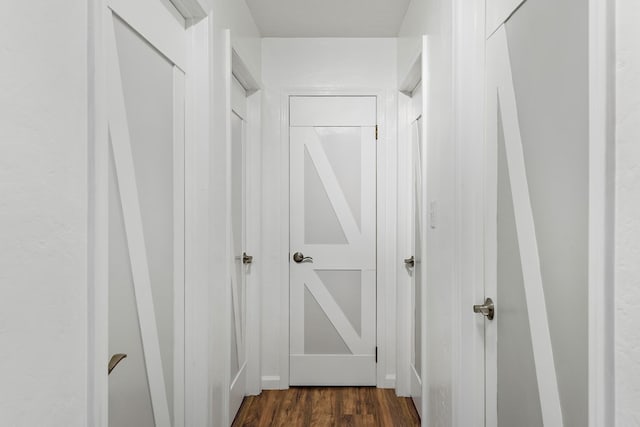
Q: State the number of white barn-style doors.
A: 5